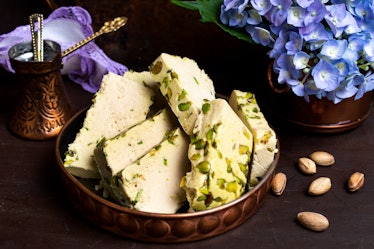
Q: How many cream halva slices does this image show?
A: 7